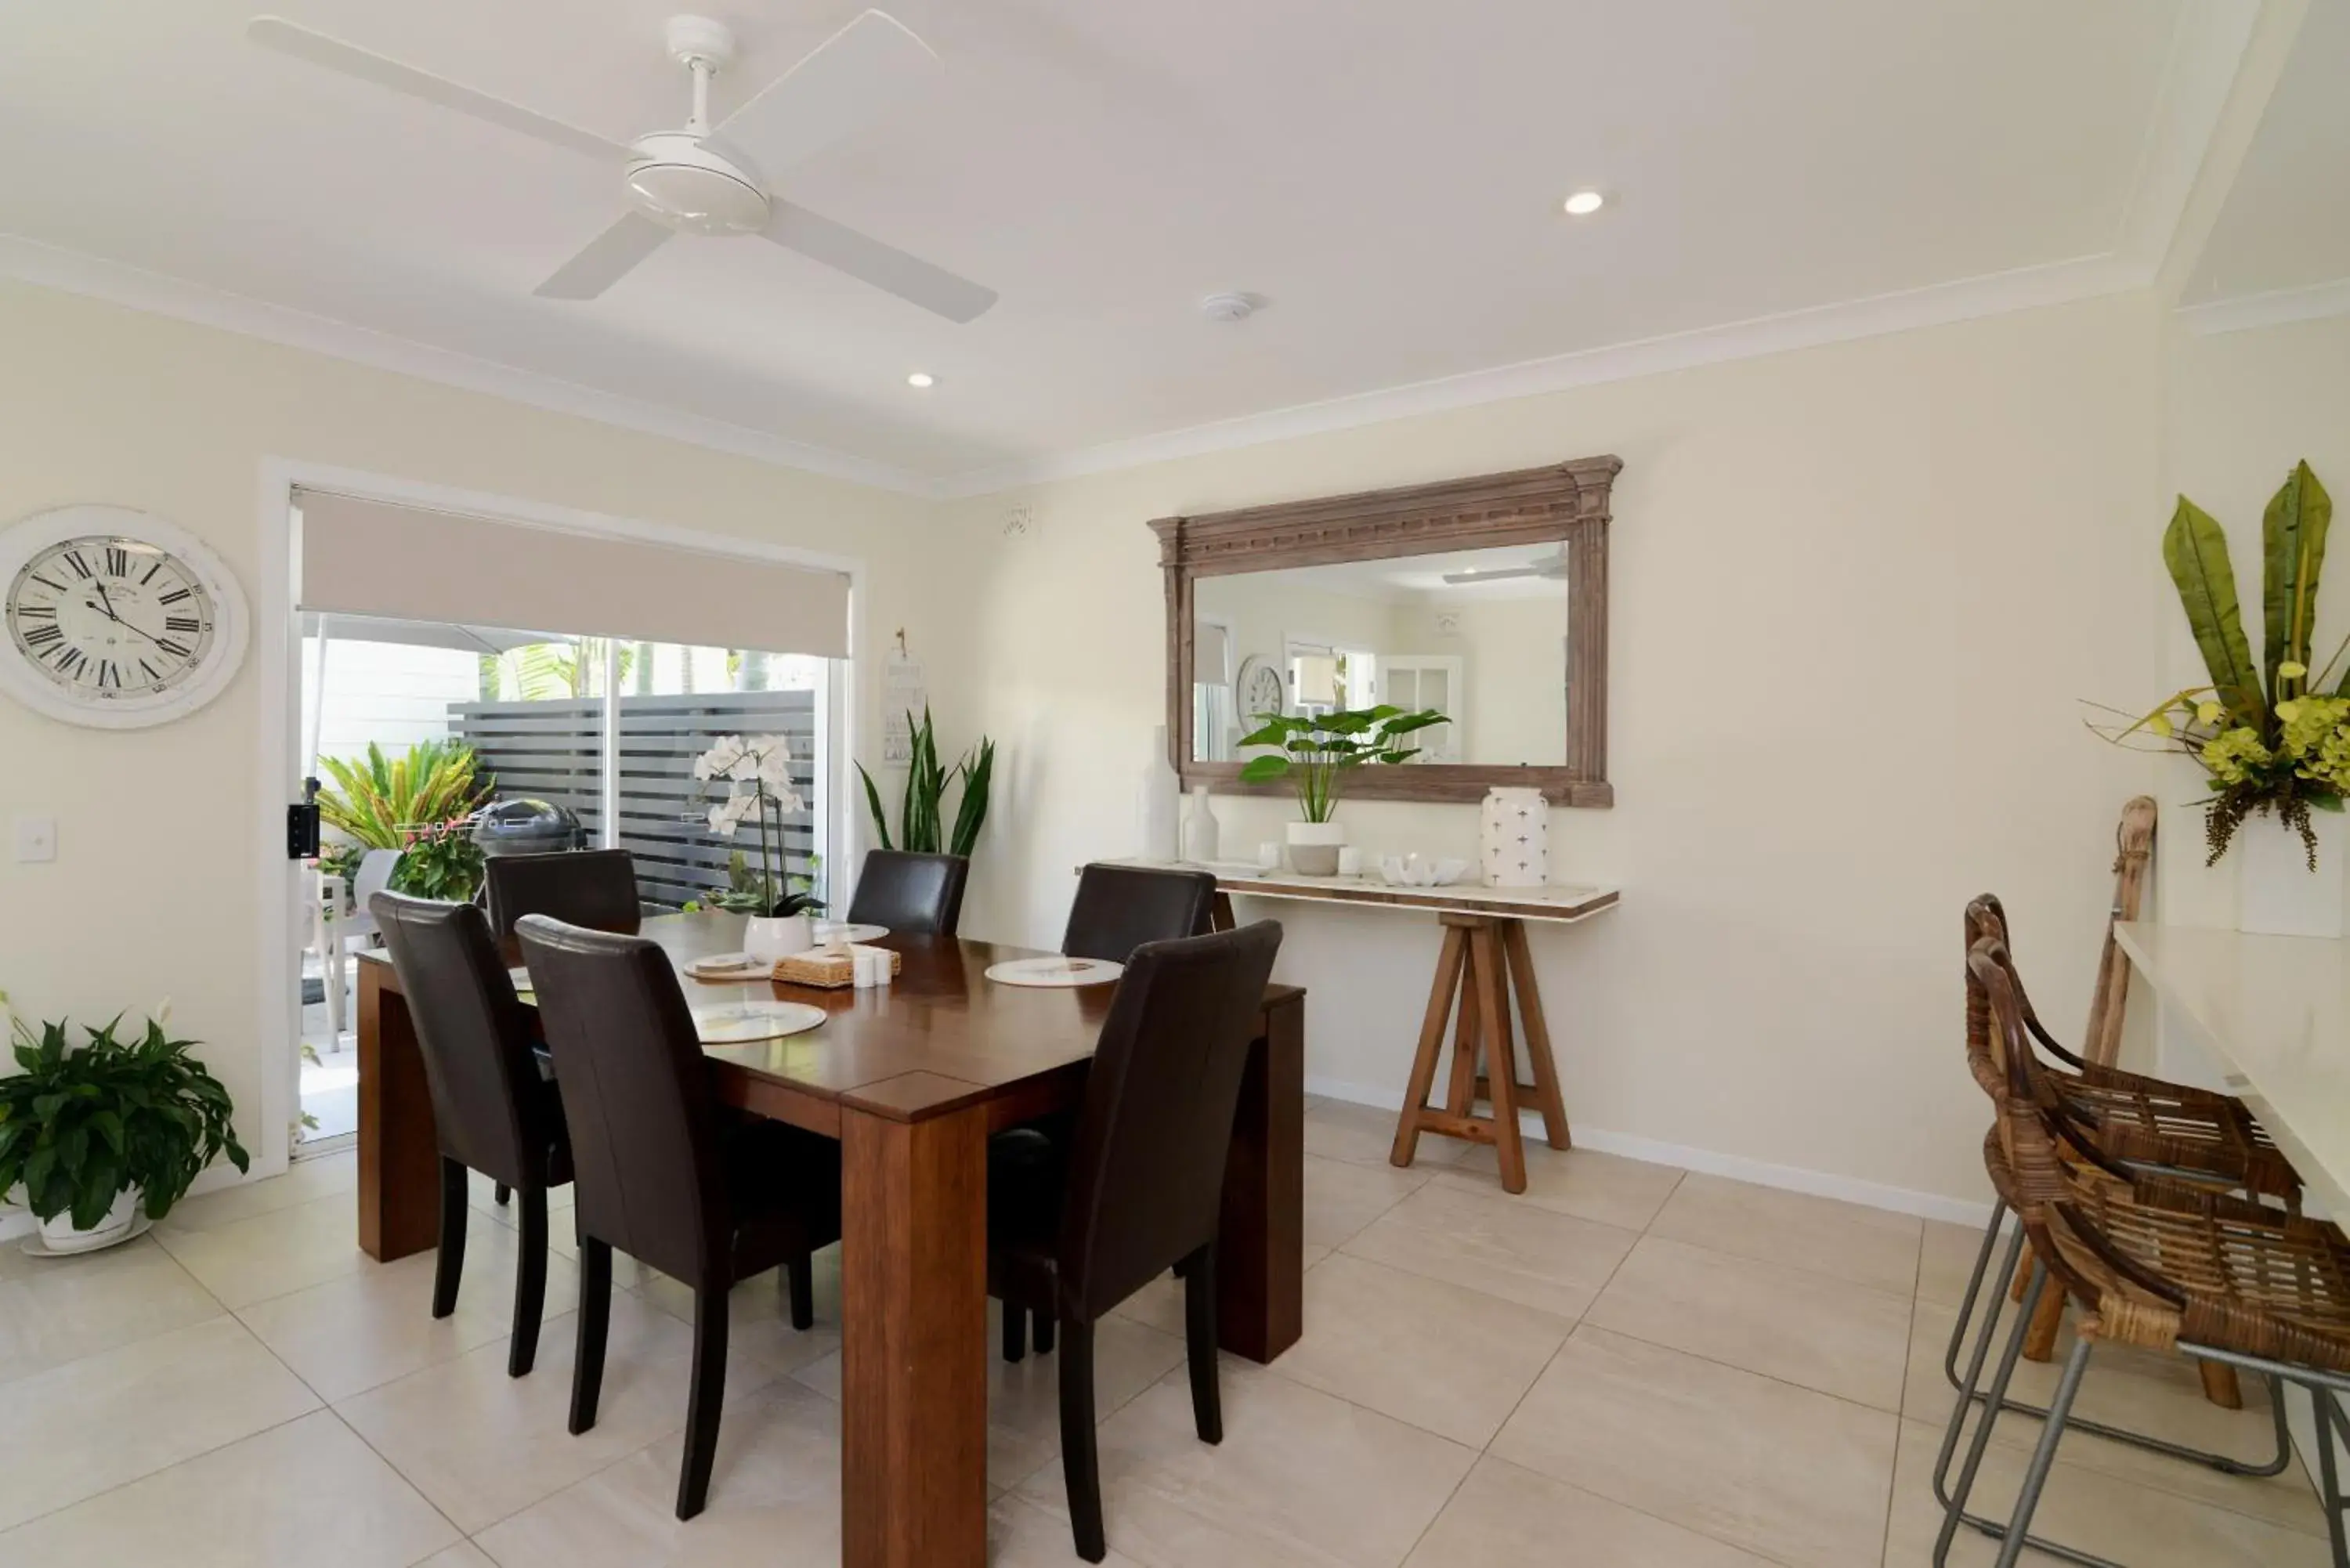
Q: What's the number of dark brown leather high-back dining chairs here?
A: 6